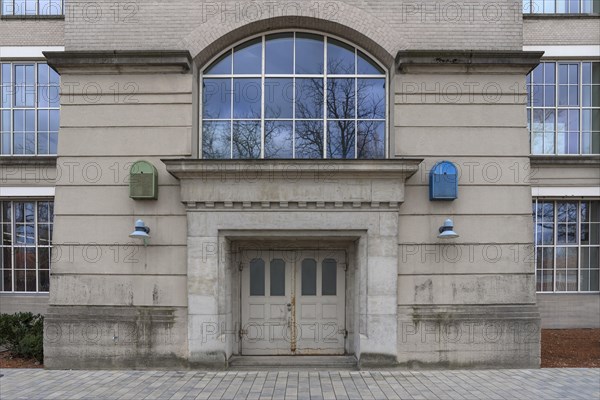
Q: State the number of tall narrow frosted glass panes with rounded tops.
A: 4